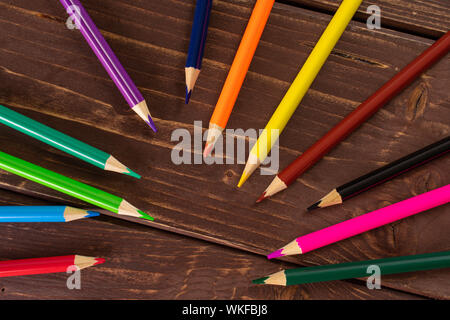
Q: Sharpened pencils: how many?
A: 12